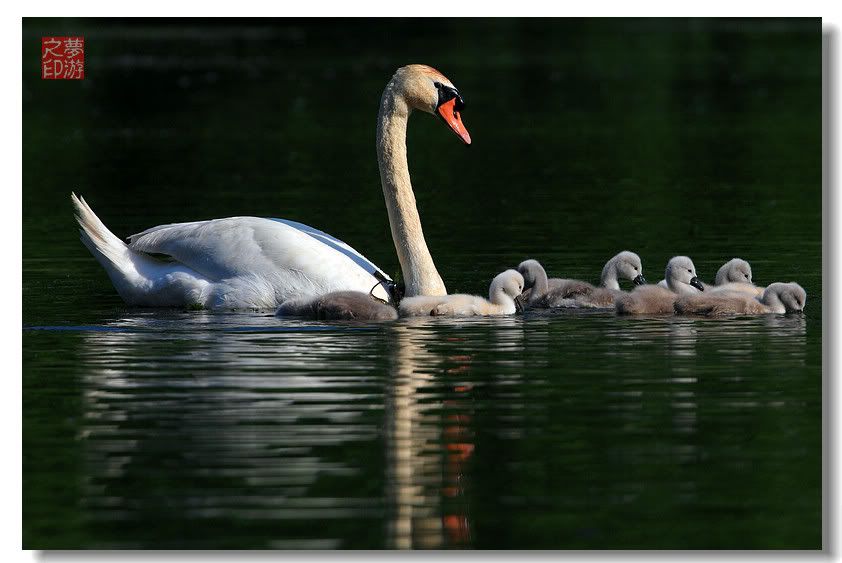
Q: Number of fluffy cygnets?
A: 7